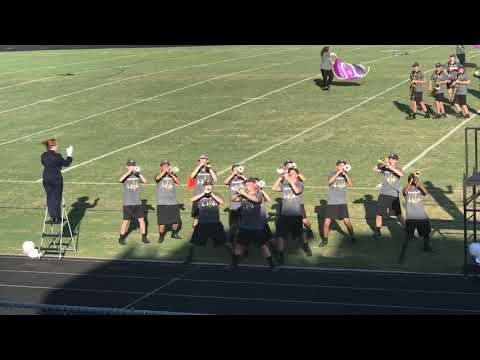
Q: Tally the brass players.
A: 12